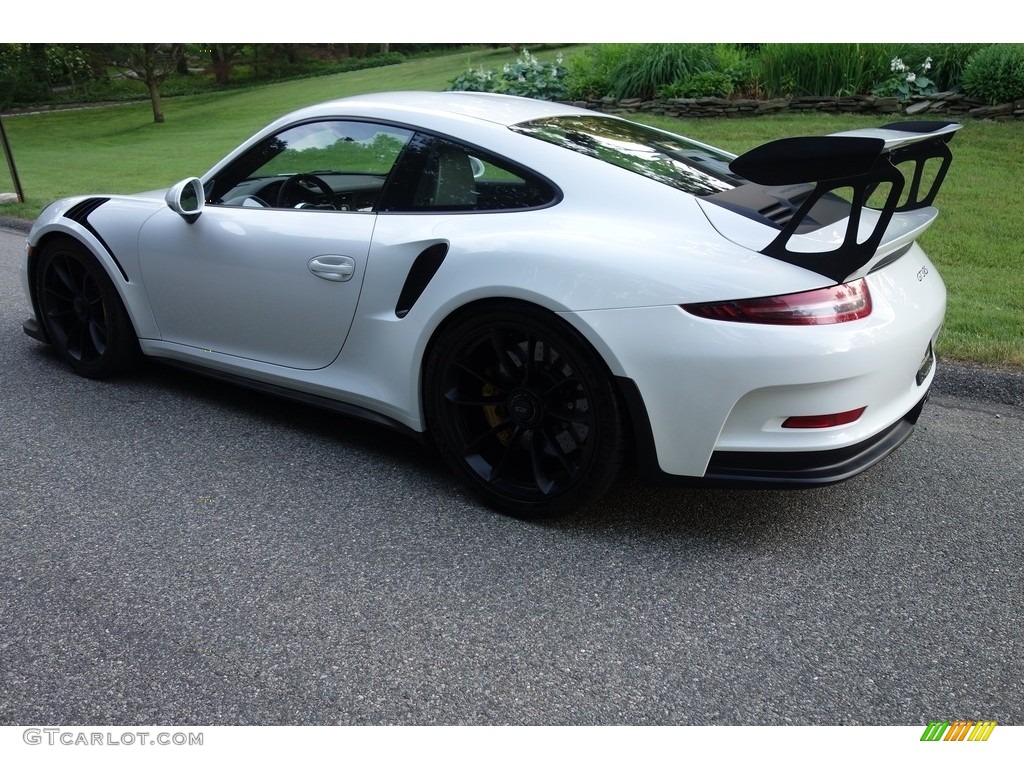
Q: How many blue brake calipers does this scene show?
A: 0